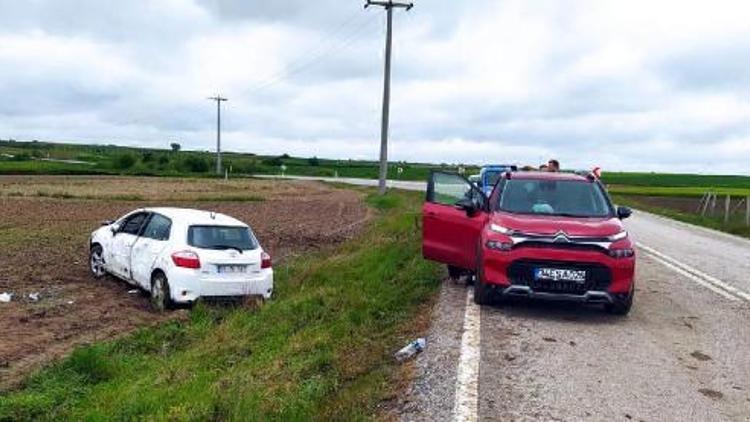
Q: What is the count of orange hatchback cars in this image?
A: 0